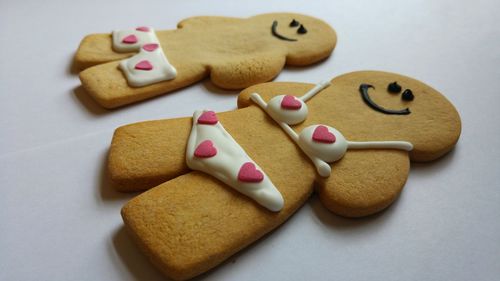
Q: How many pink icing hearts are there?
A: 9